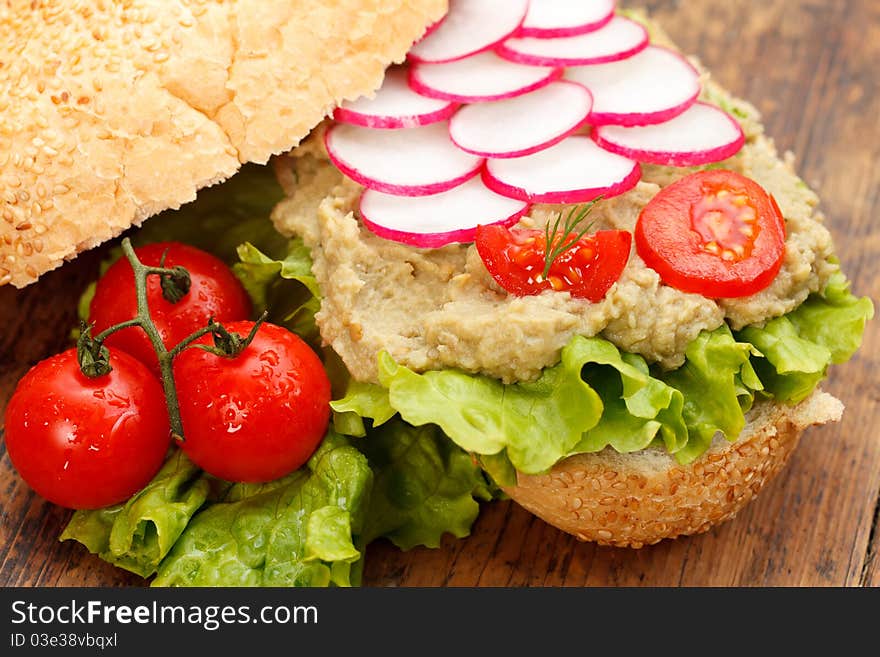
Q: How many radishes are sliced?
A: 11